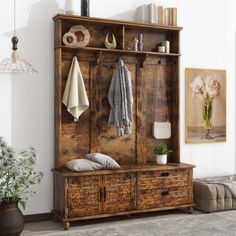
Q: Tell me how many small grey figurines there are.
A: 2